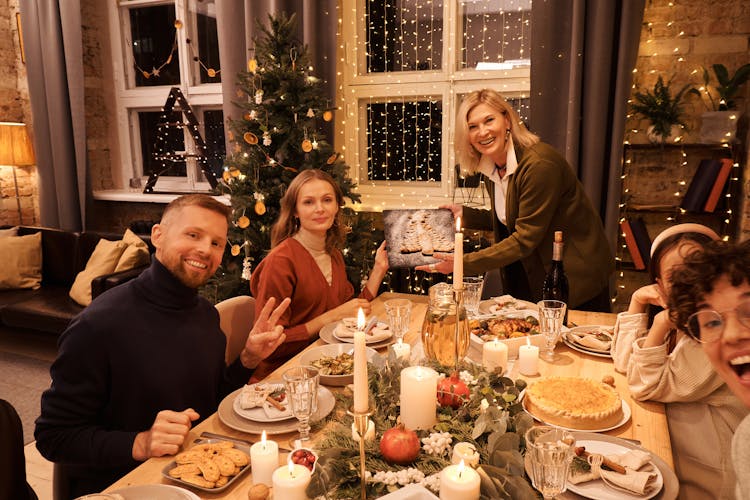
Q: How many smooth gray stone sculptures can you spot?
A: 0